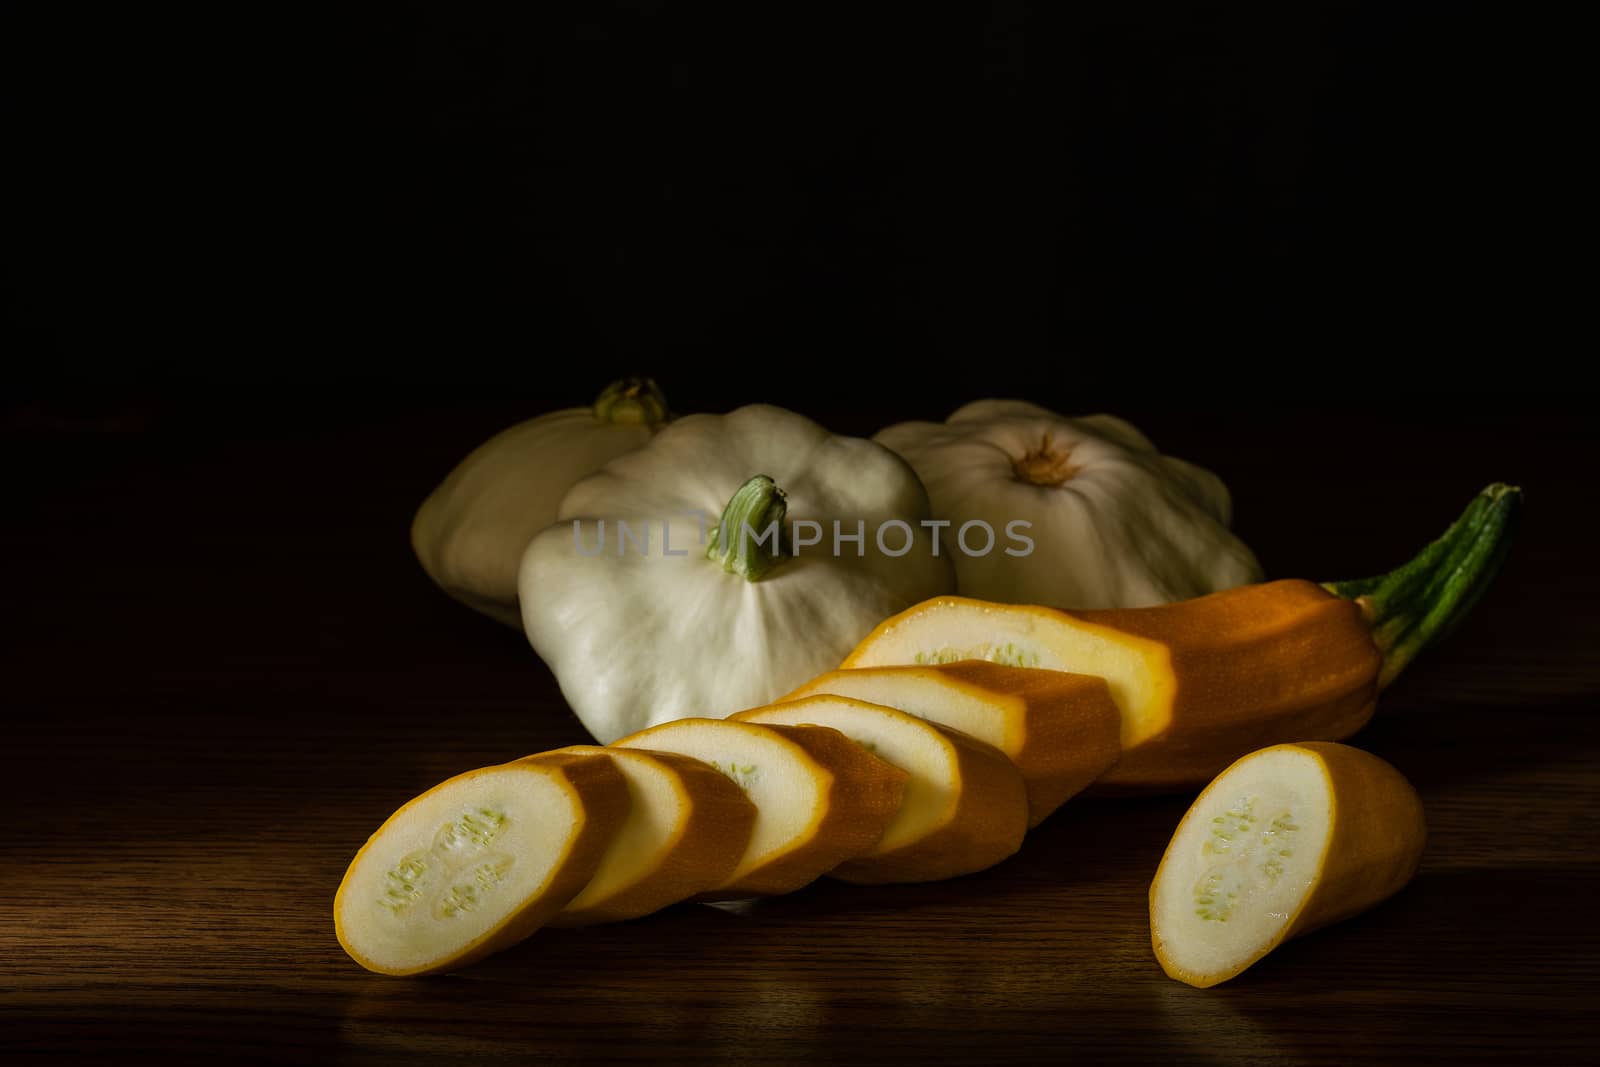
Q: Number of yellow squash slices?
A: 6